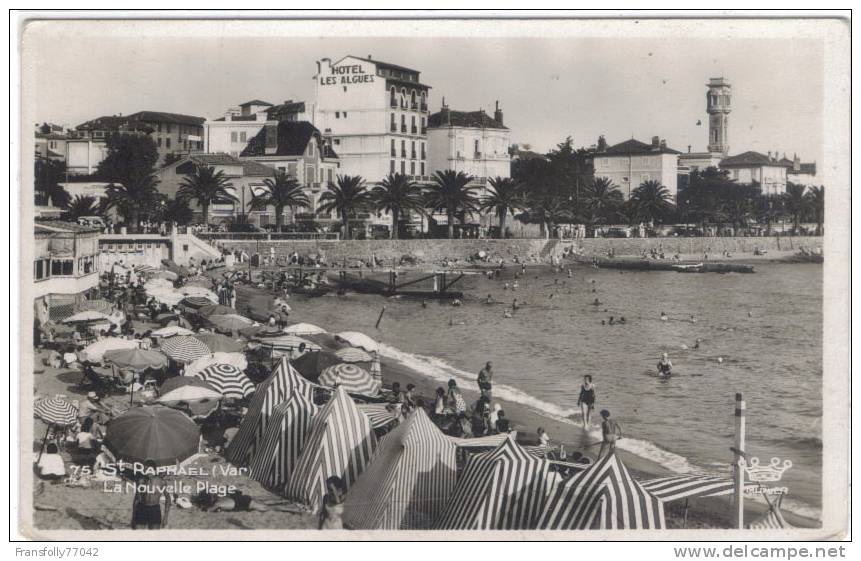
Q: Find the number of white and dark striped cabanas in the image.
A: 6